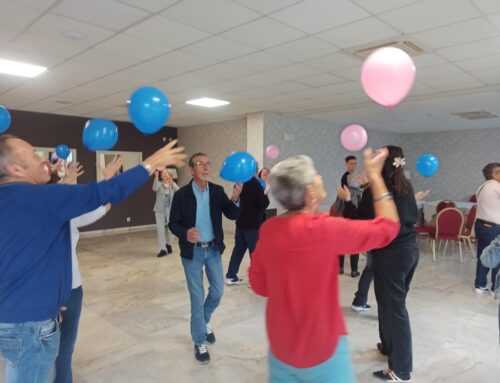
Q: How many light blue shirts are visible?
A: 1